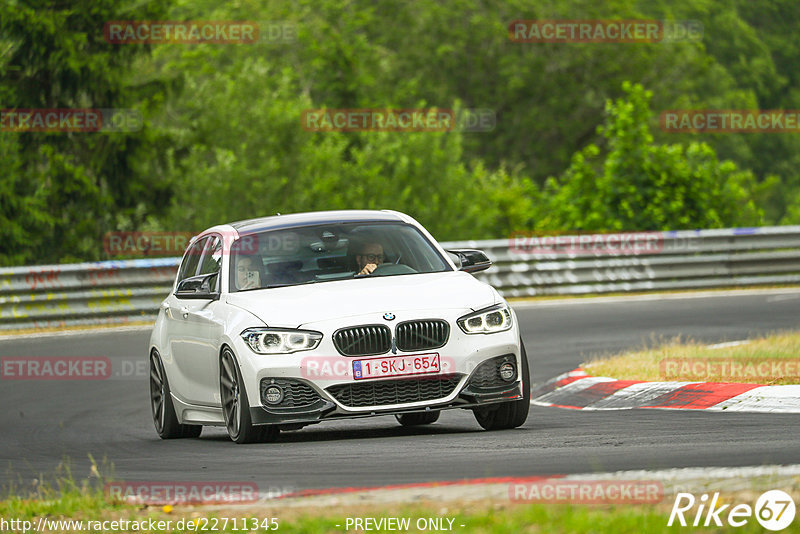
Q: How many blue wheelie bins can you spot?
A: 0